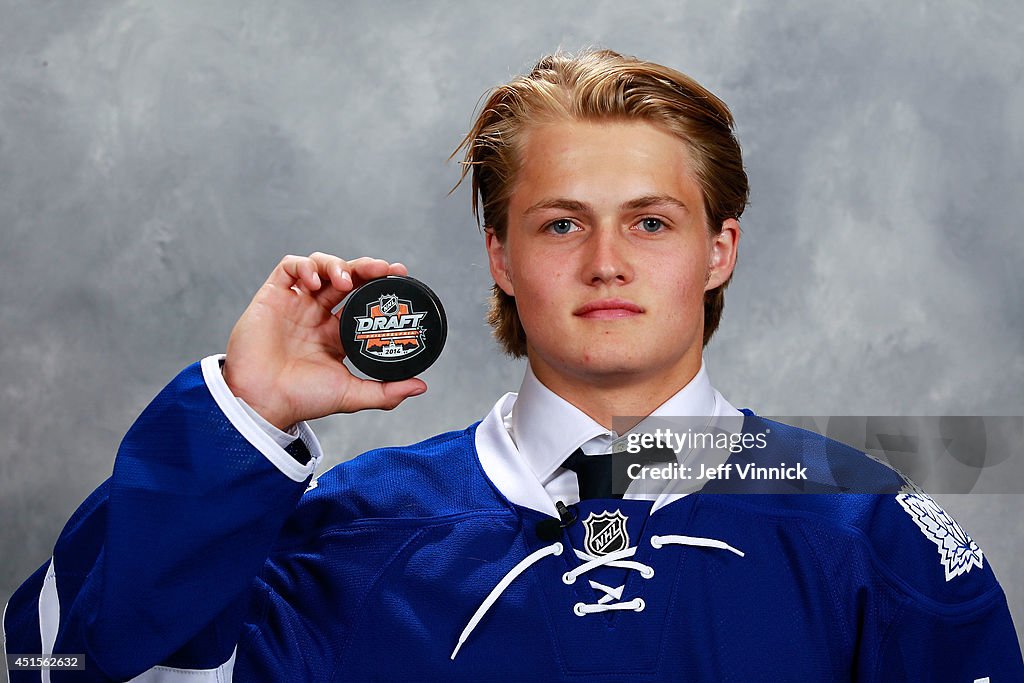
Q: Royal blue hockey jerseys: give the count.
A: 1